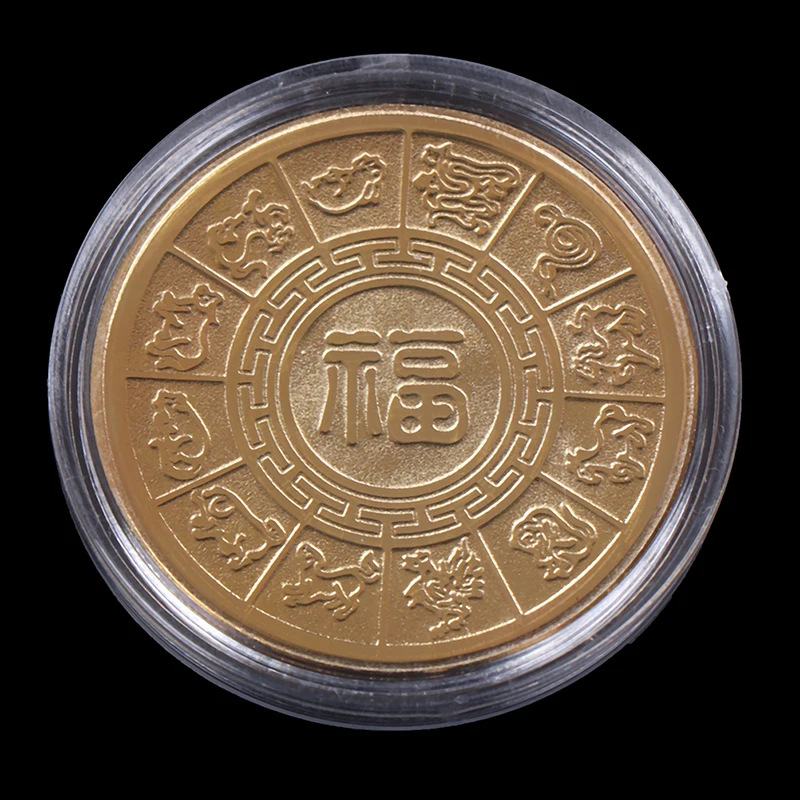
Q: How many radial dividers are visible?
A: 12